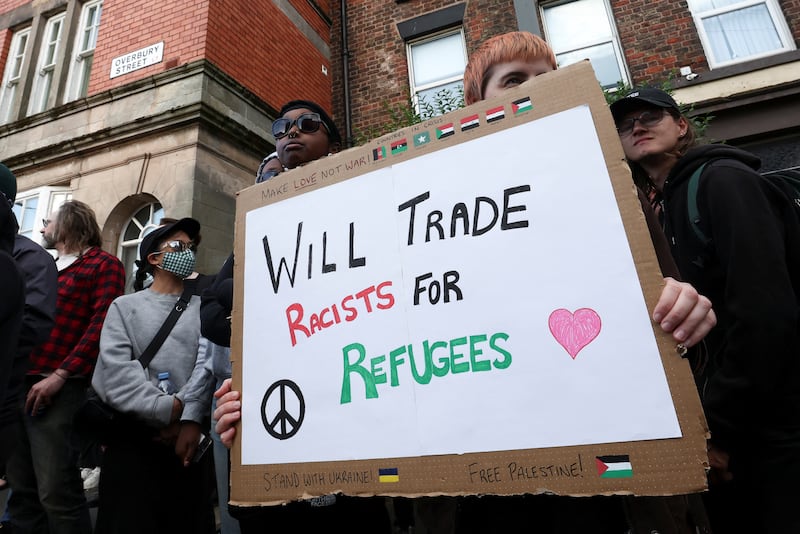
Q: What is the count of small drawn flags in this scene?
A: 9